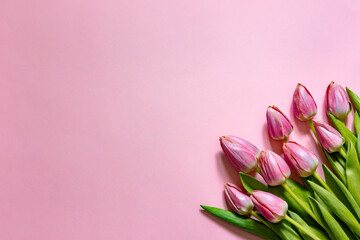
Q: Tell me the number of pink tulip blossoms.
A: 9